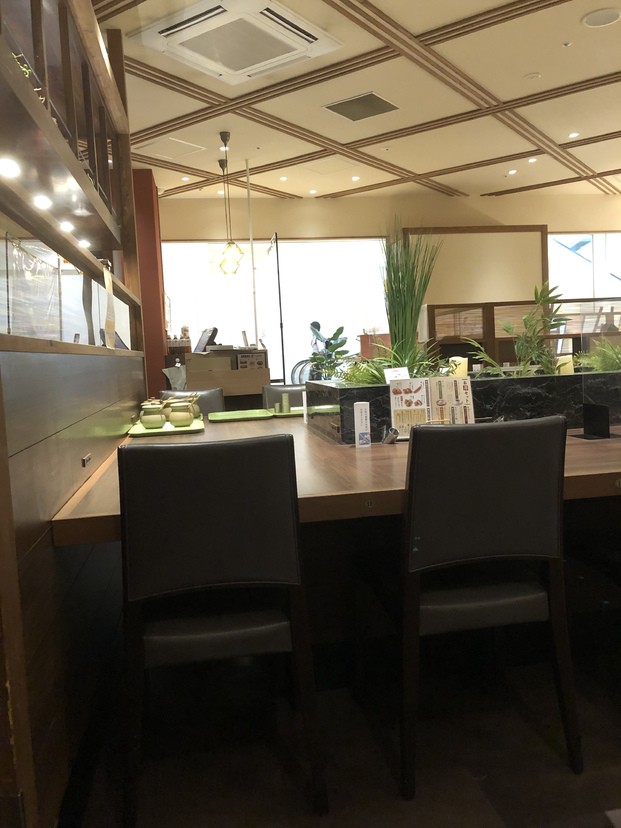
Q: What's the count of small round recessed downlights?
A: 13